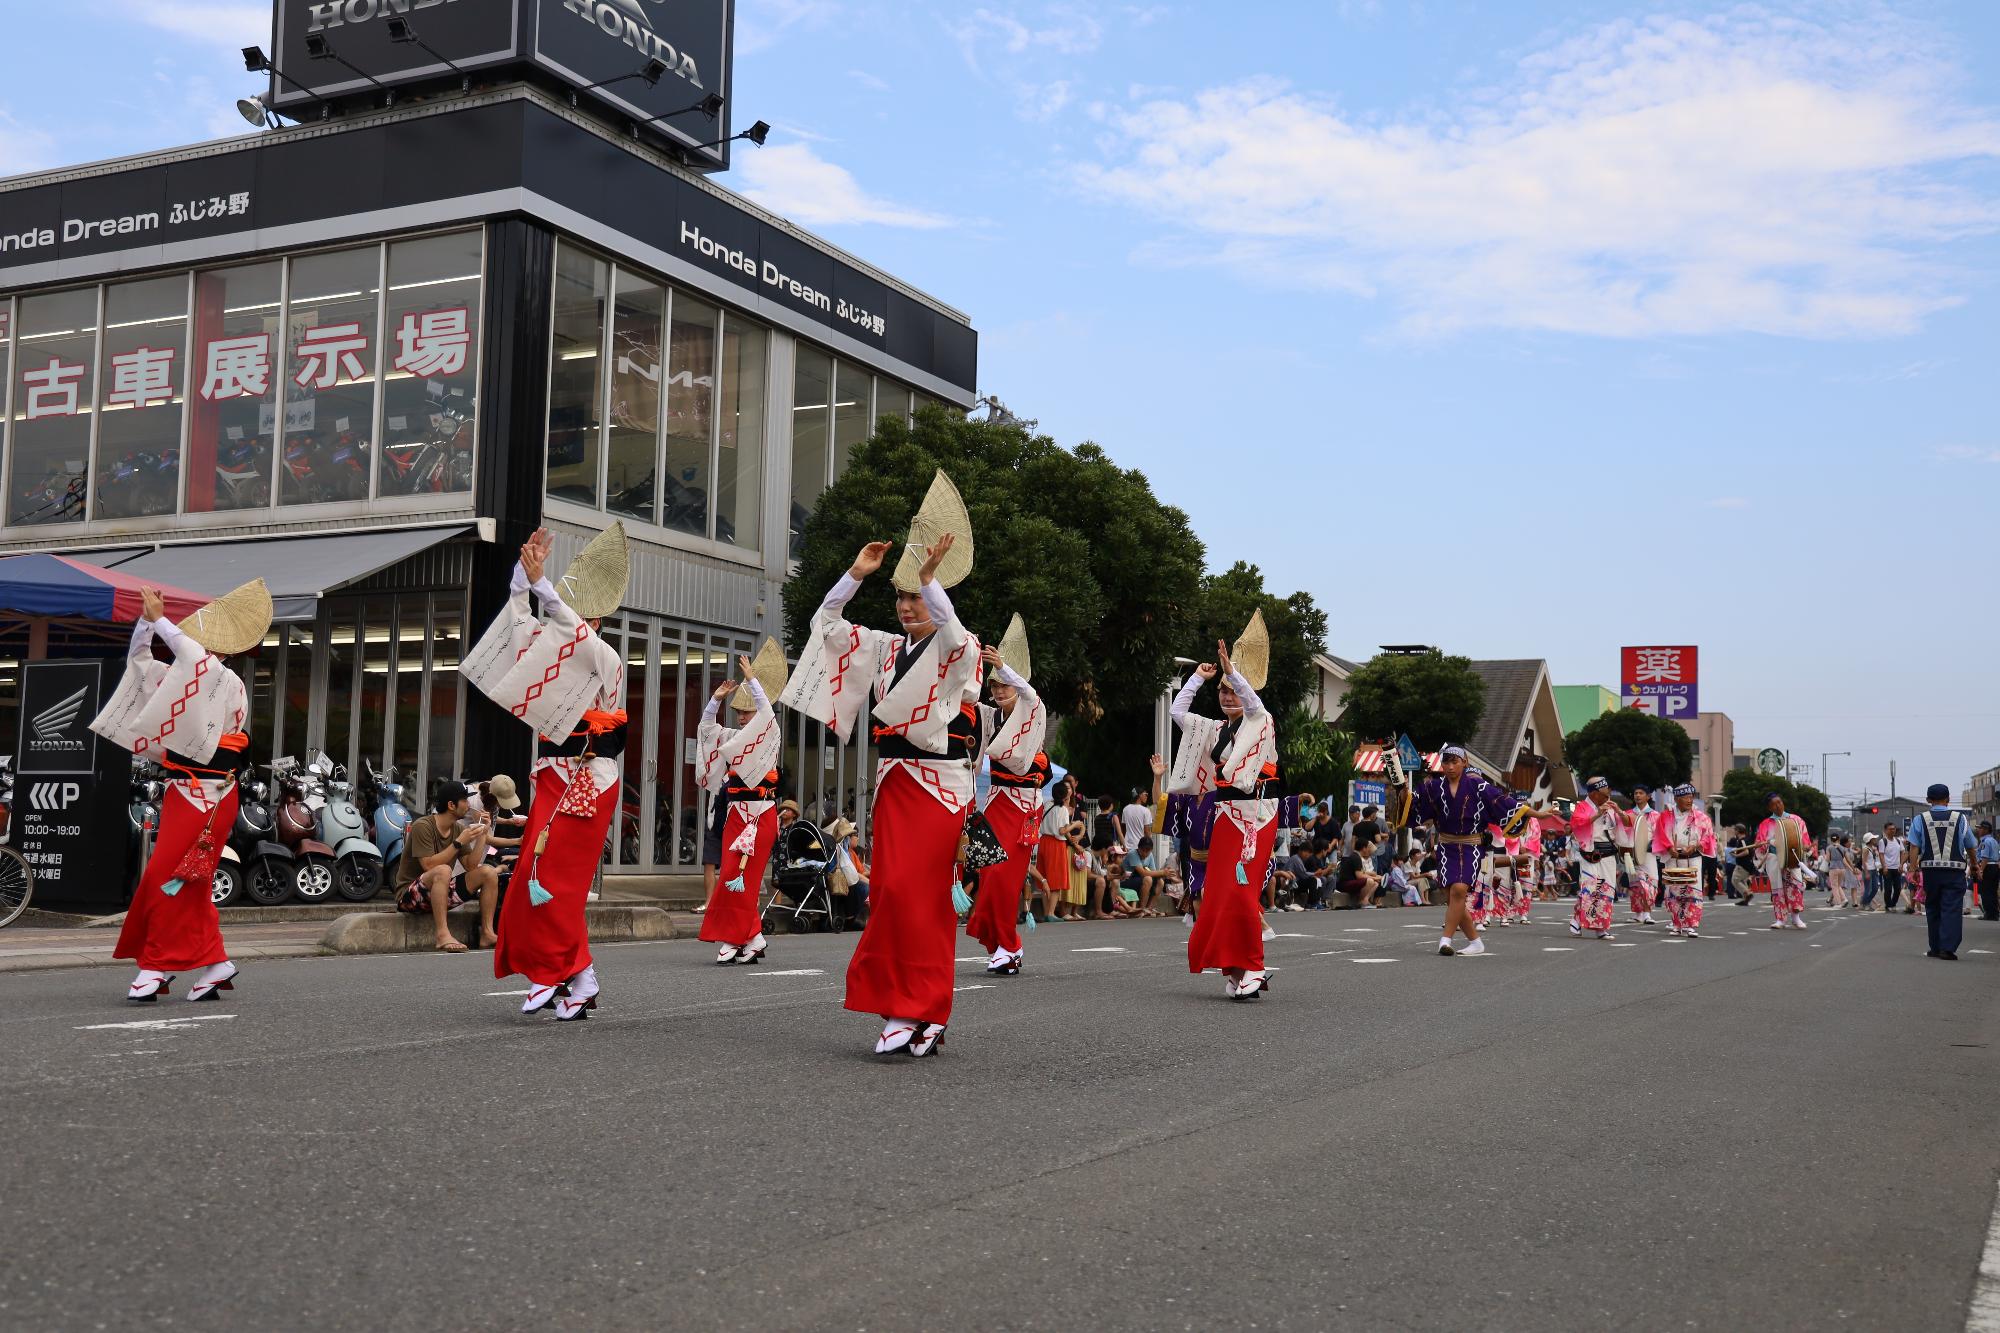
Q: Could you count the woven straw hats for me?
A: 6